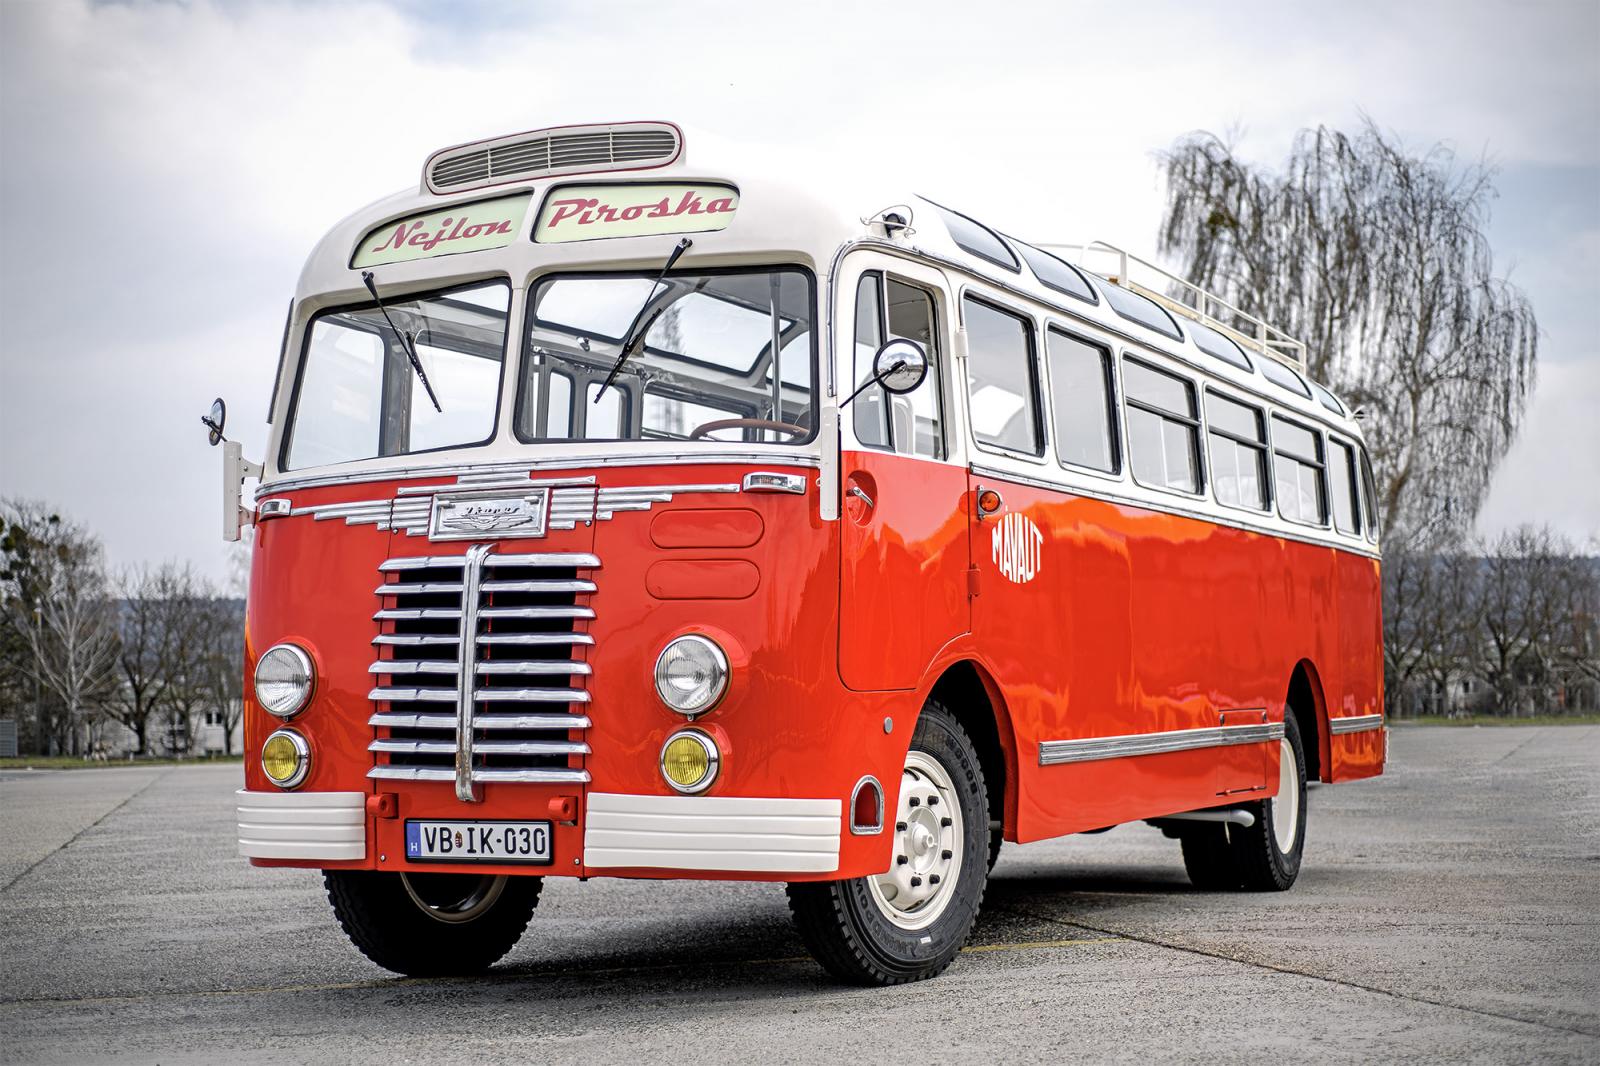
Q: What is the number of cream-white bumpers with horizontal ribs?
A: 2